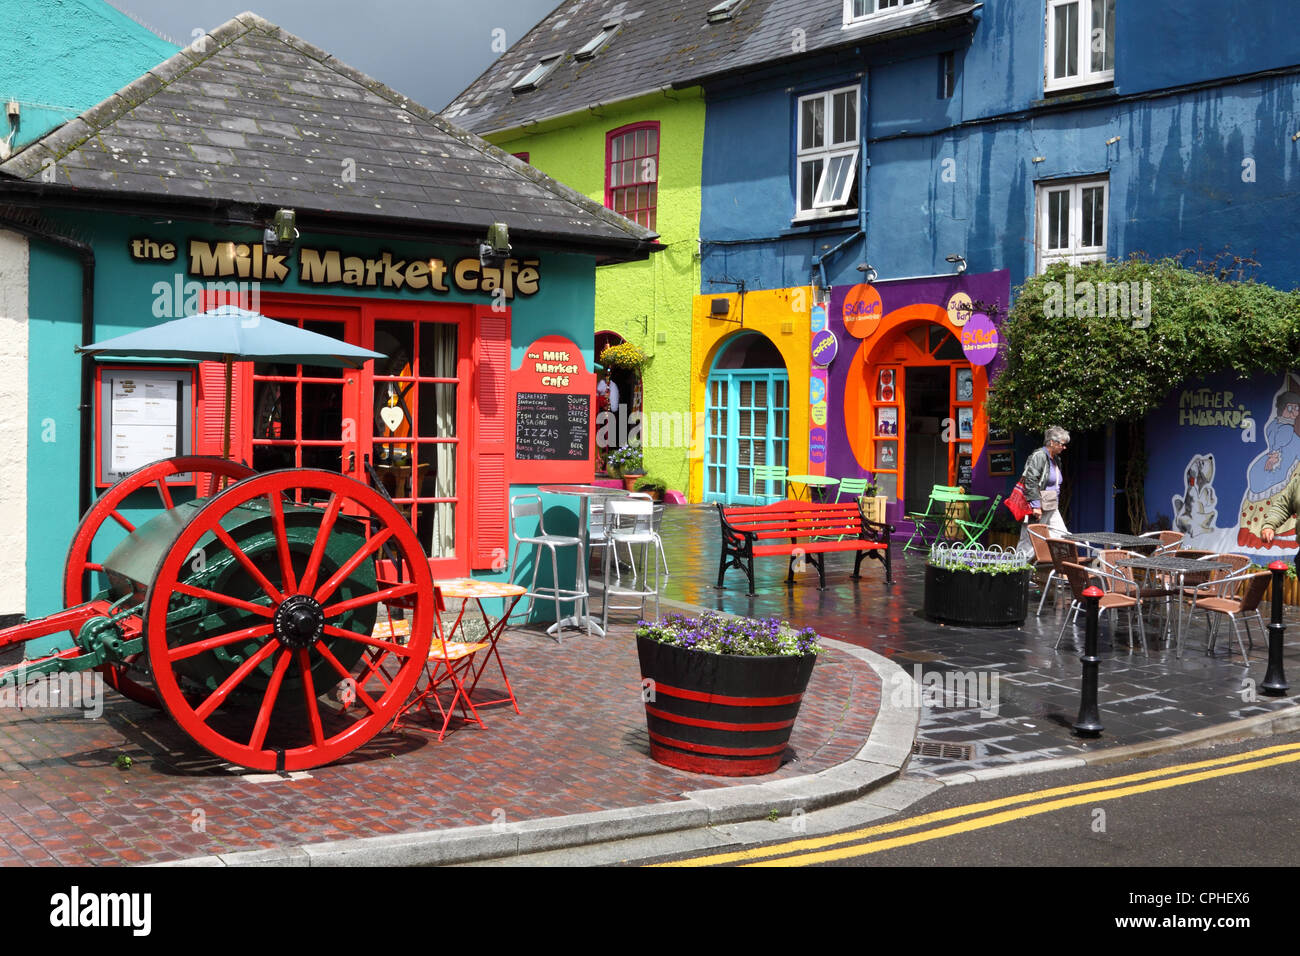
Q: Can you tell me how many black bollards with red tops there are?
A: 2